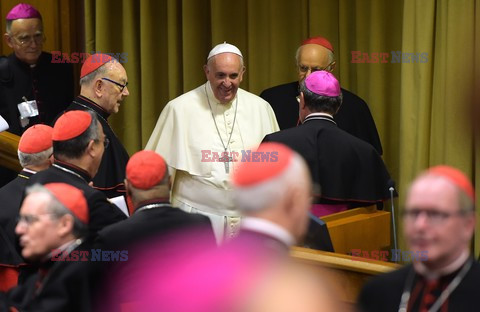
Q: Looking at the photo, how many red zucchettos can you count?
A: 8